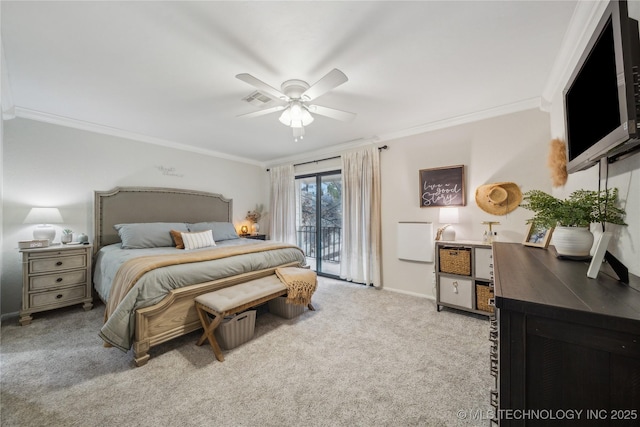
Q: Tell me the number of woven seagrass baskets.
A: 2